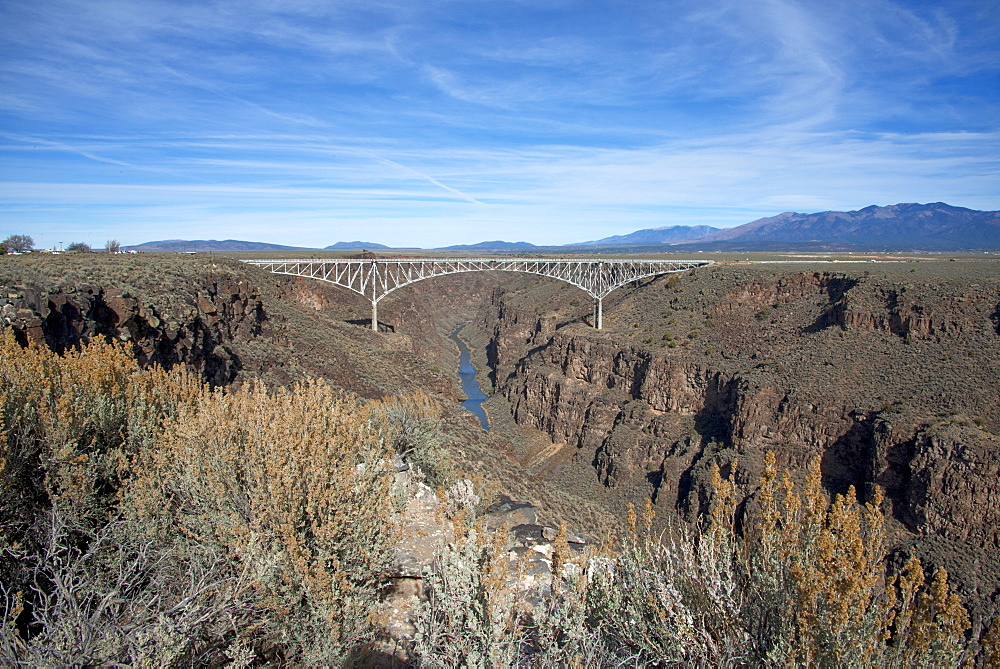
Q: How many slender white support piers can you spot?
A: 2